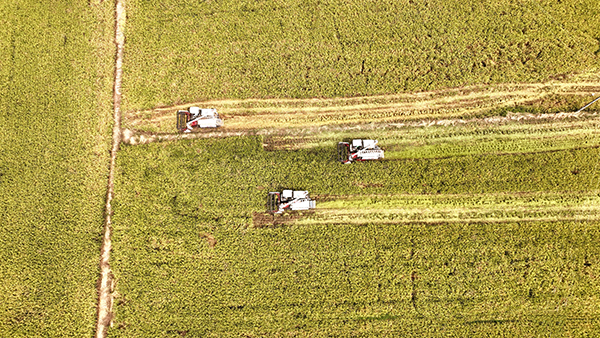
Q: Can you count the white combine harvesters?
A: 3